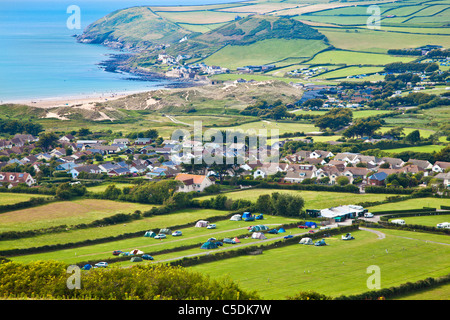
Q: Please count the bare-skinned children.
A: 0